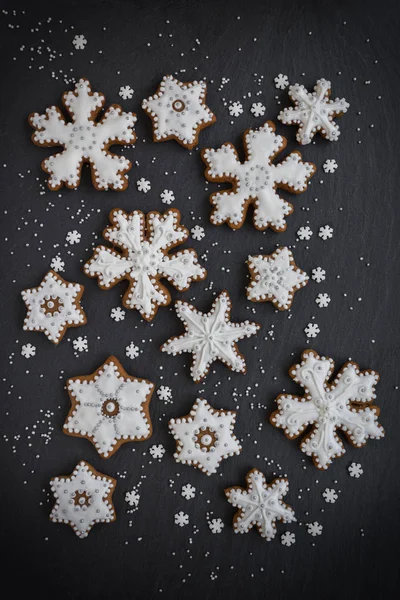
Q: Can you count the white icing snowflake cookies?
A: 13